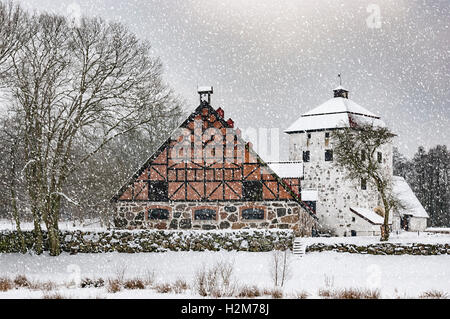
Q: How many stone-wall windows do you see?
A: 3